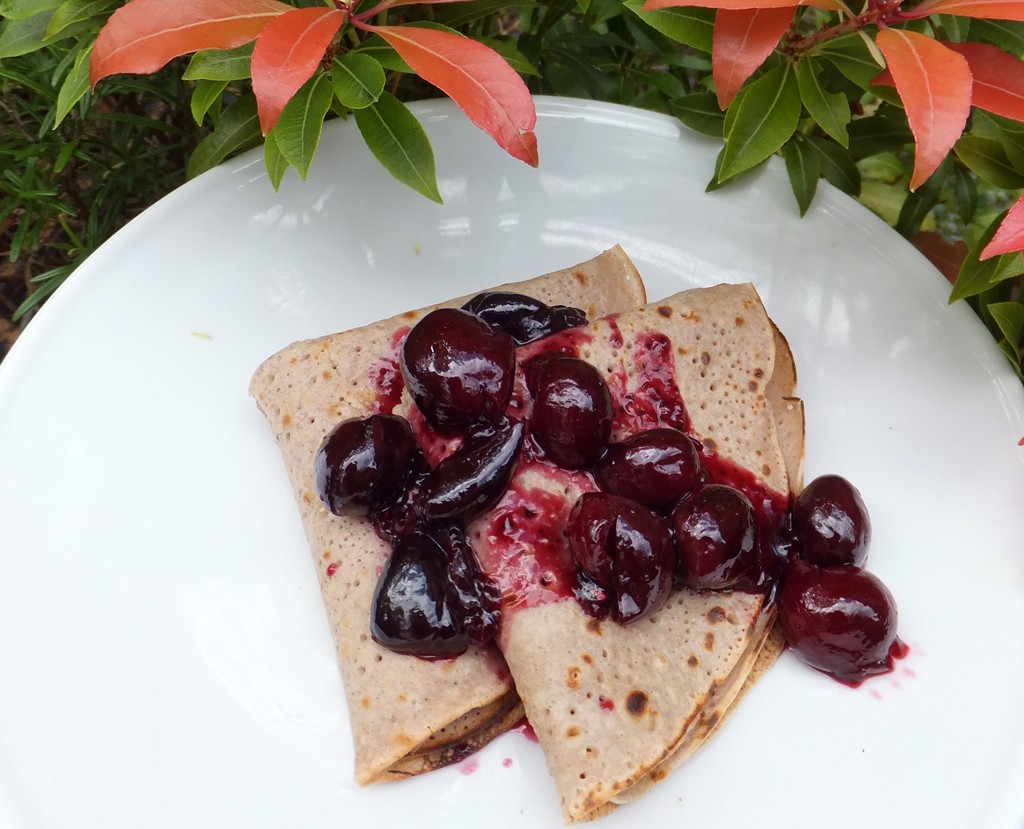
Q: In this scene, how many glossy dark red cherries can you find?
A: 11